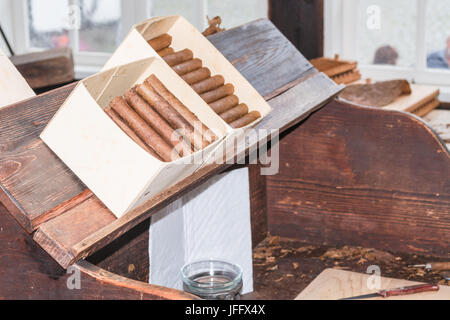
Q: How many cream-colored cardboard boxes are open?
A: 2